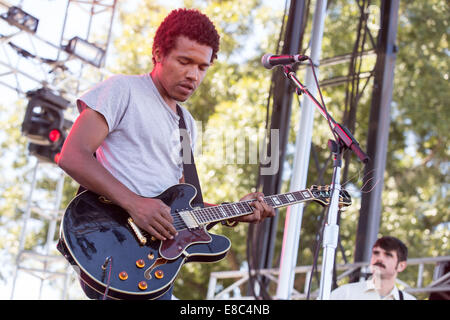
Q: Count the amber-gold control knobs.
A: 4